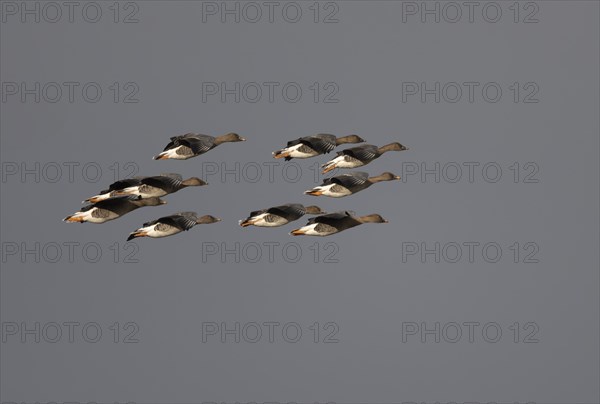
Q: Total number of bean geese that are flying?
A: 10